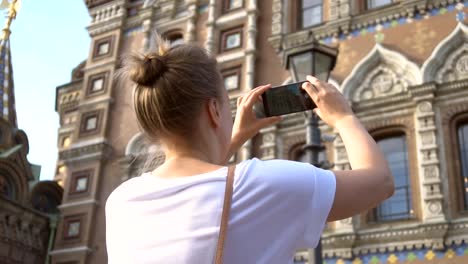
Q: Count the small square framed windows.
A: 8